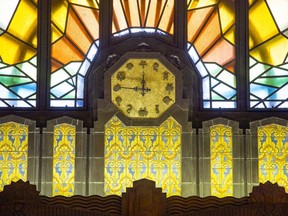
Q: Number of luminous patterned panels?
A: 5